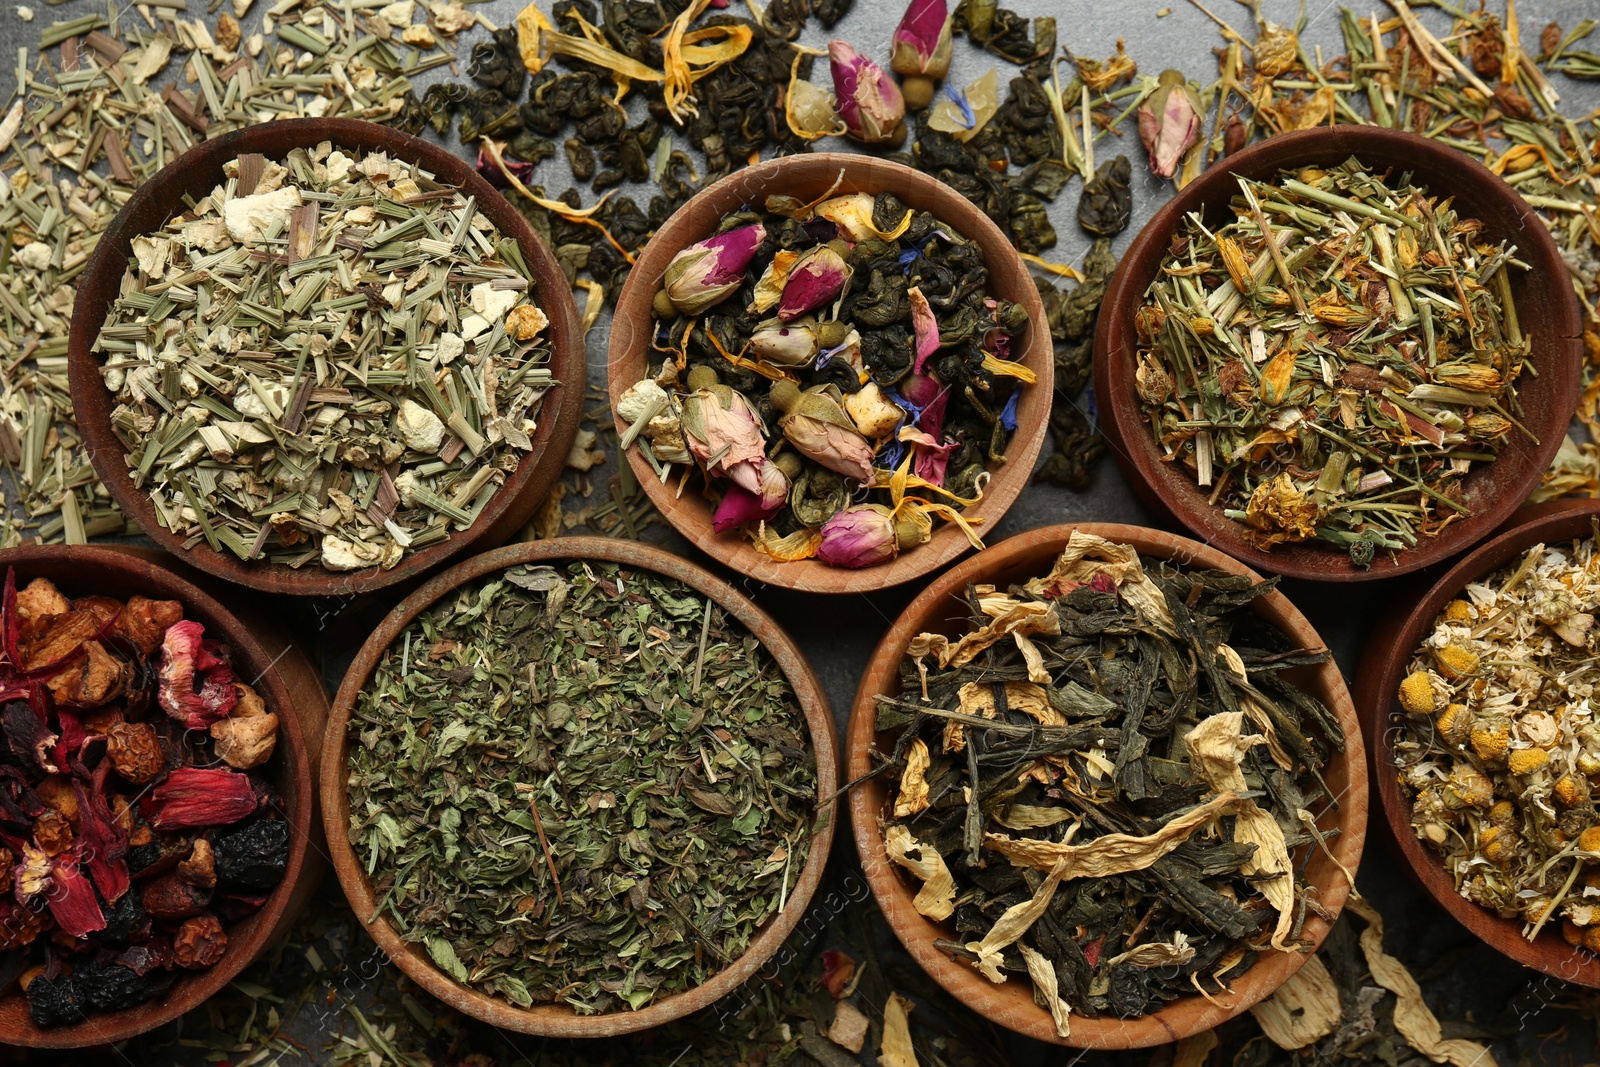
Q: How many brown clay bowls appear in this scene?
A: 7